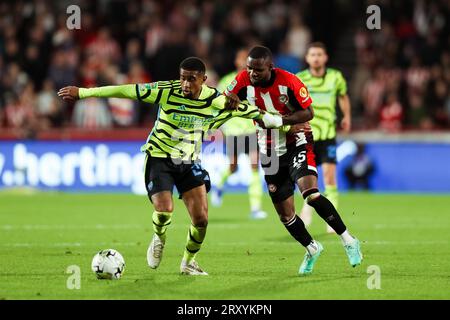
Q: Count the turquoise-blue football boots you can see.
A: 2